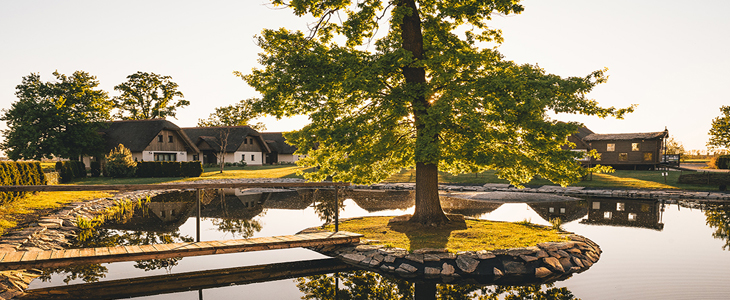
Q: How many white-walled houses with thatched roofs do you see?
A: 3